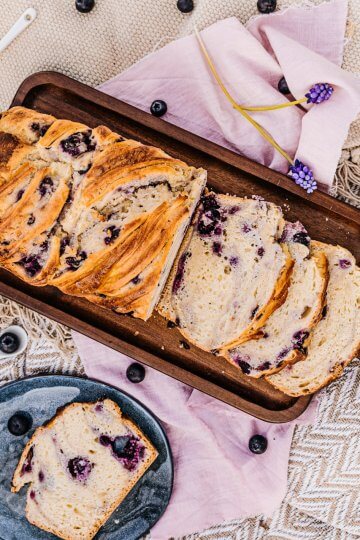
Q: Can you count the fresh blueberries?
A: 9